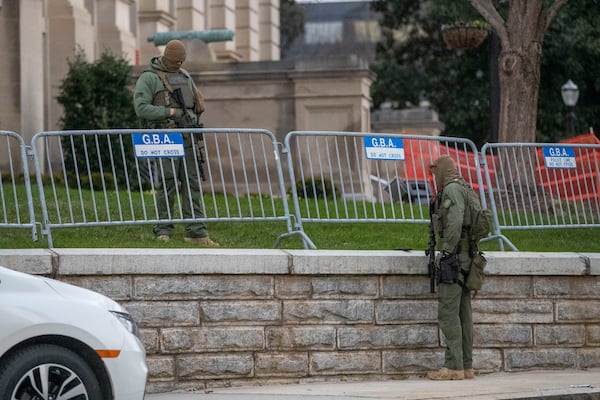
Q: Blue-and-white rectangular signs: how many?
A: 3